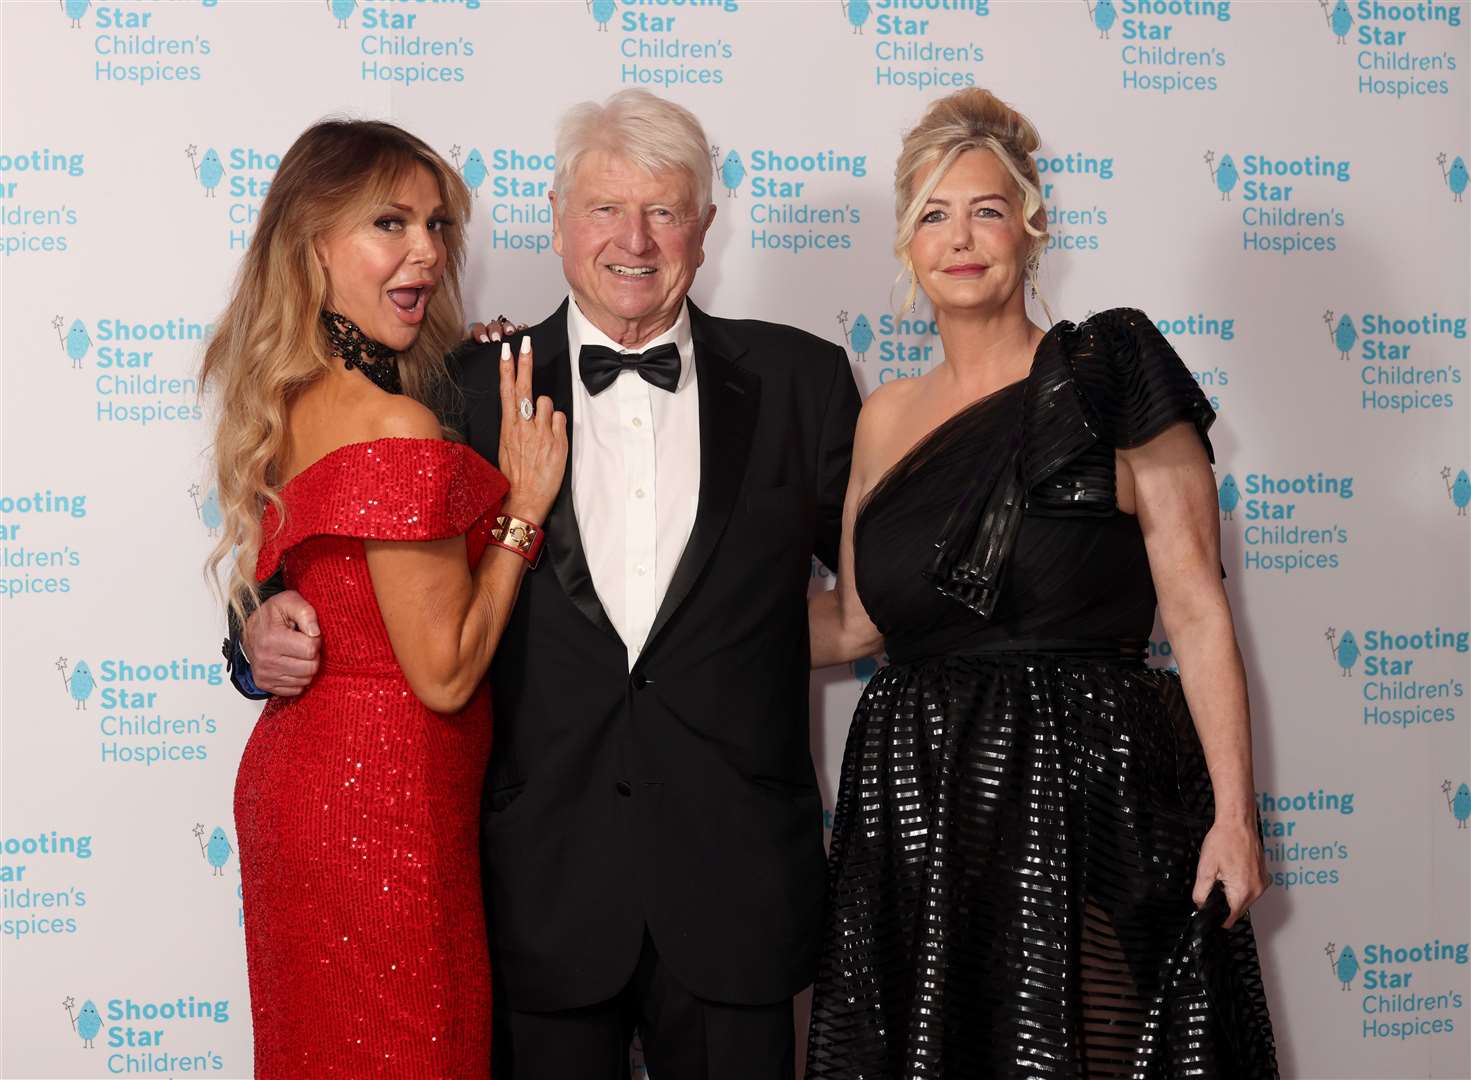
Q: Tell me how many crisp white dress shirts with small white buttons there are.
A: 1